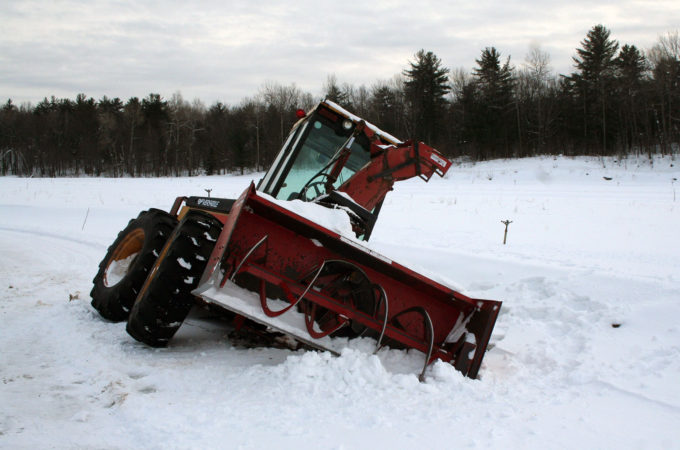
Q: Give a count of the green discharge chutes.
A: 0